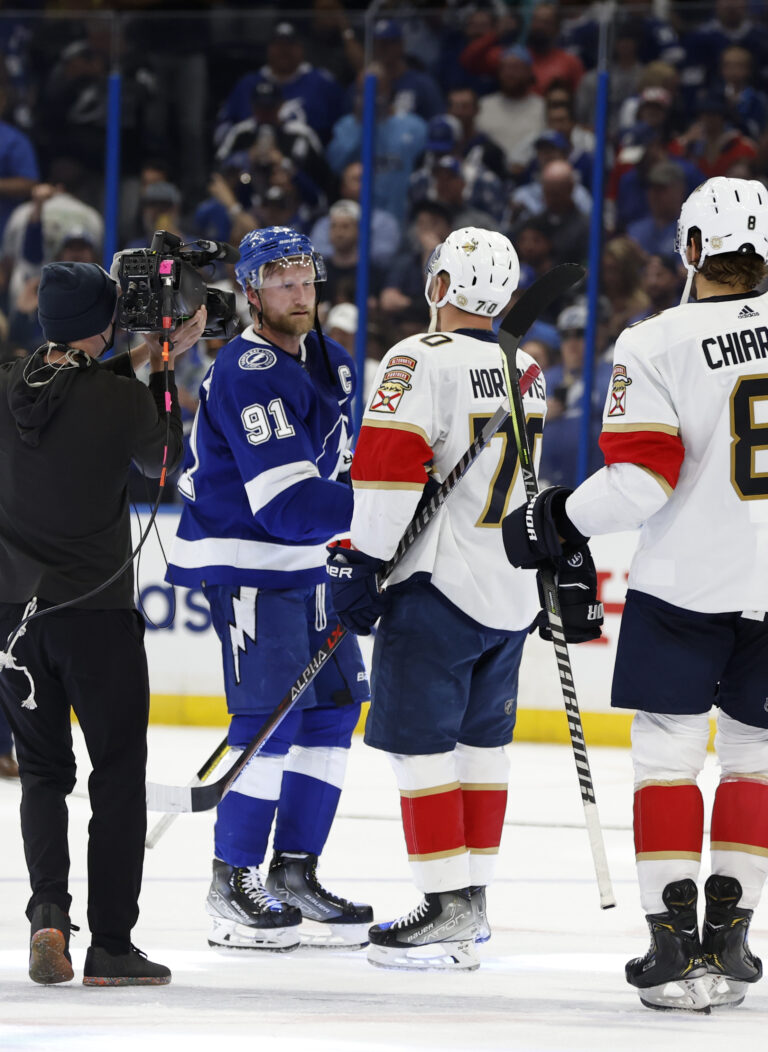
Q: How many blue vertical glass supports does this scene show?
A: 3